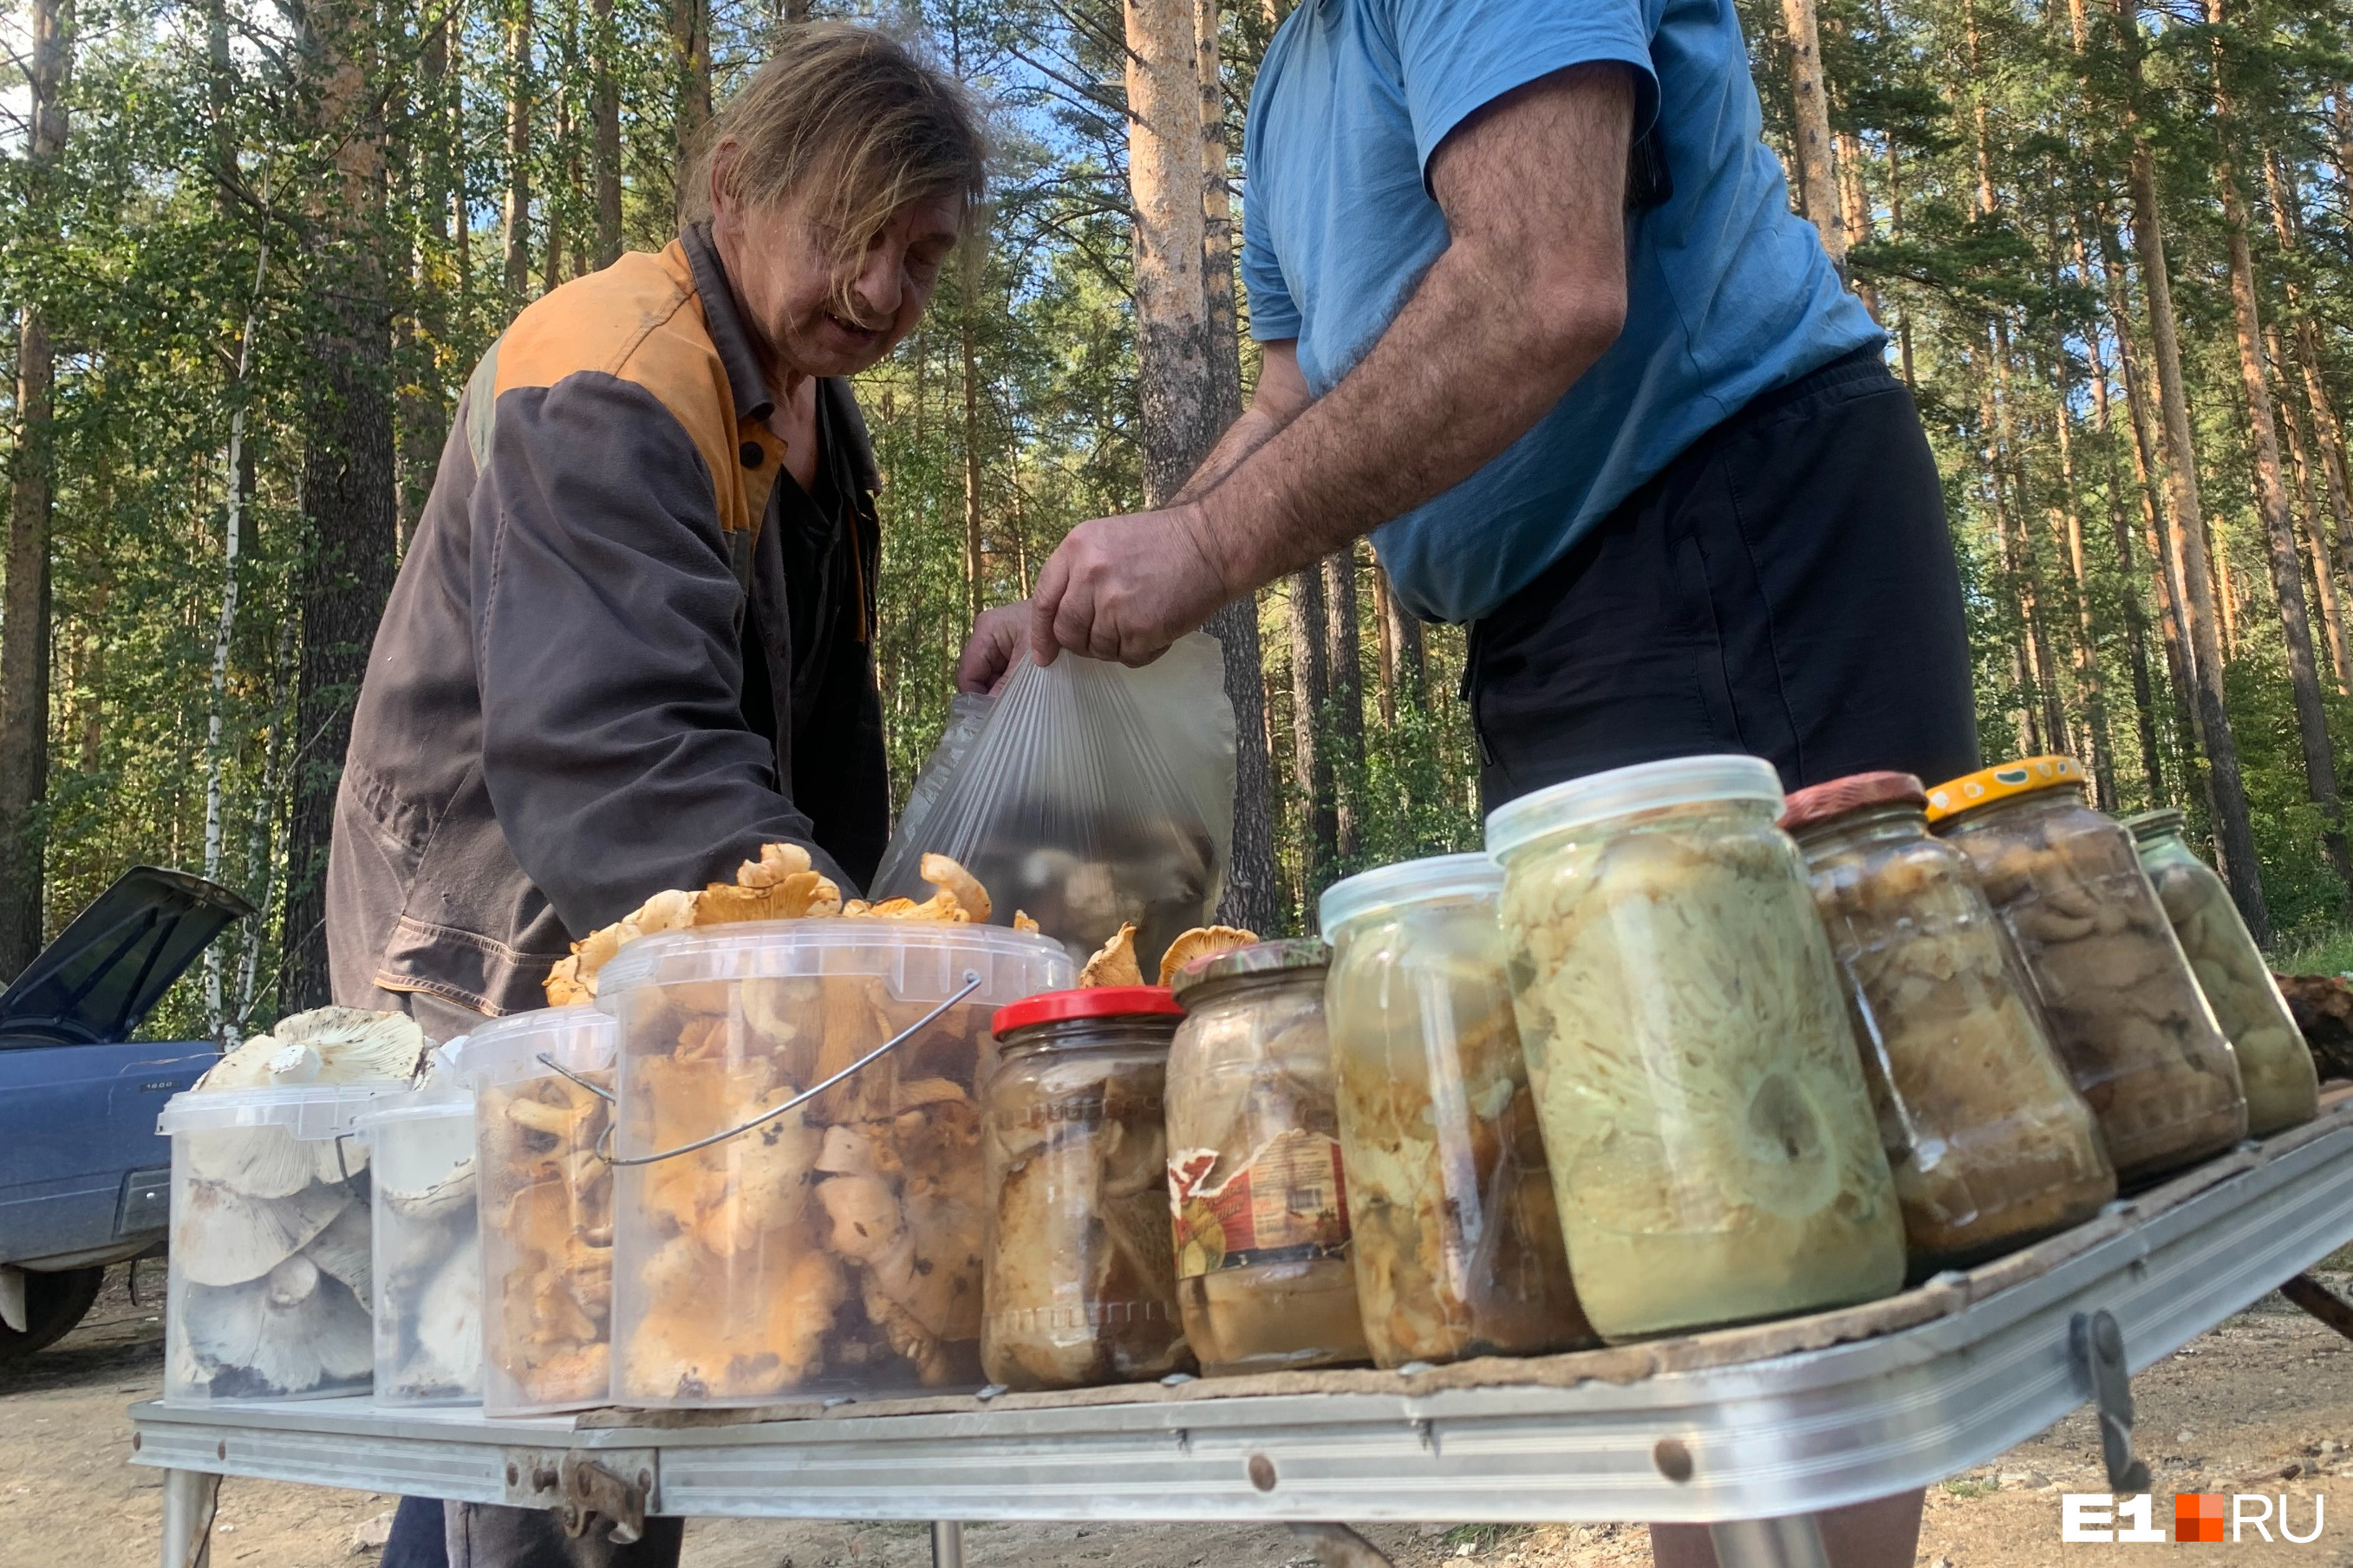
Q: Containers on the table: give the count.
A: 11